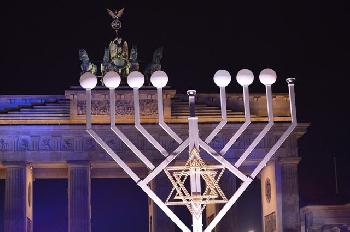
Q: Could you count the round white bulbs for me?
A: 7